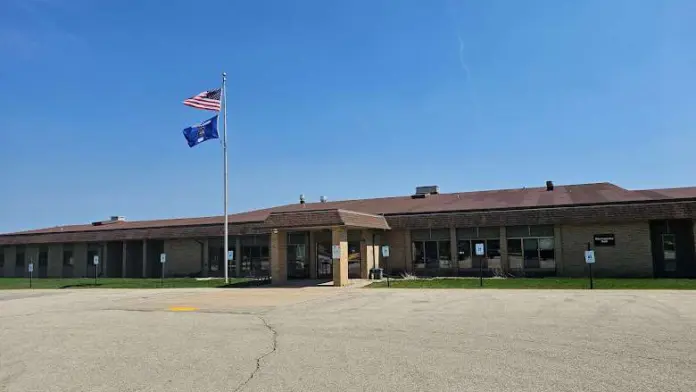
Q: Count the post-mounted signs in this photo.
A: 7